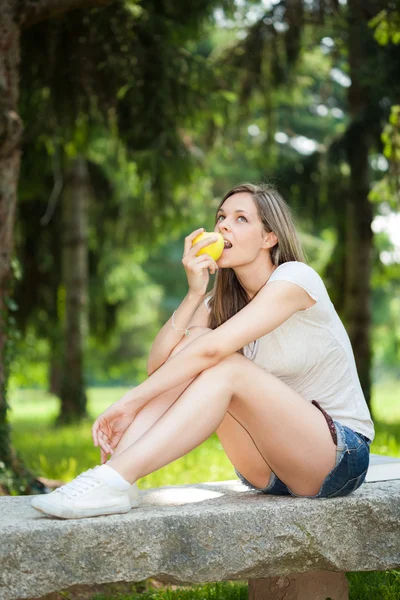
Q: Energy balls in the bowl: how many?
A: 0